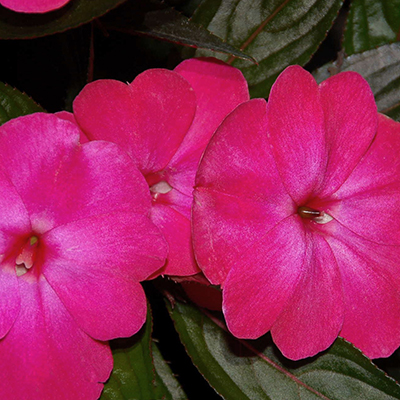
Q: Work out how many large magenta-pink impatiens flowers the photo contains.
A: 3